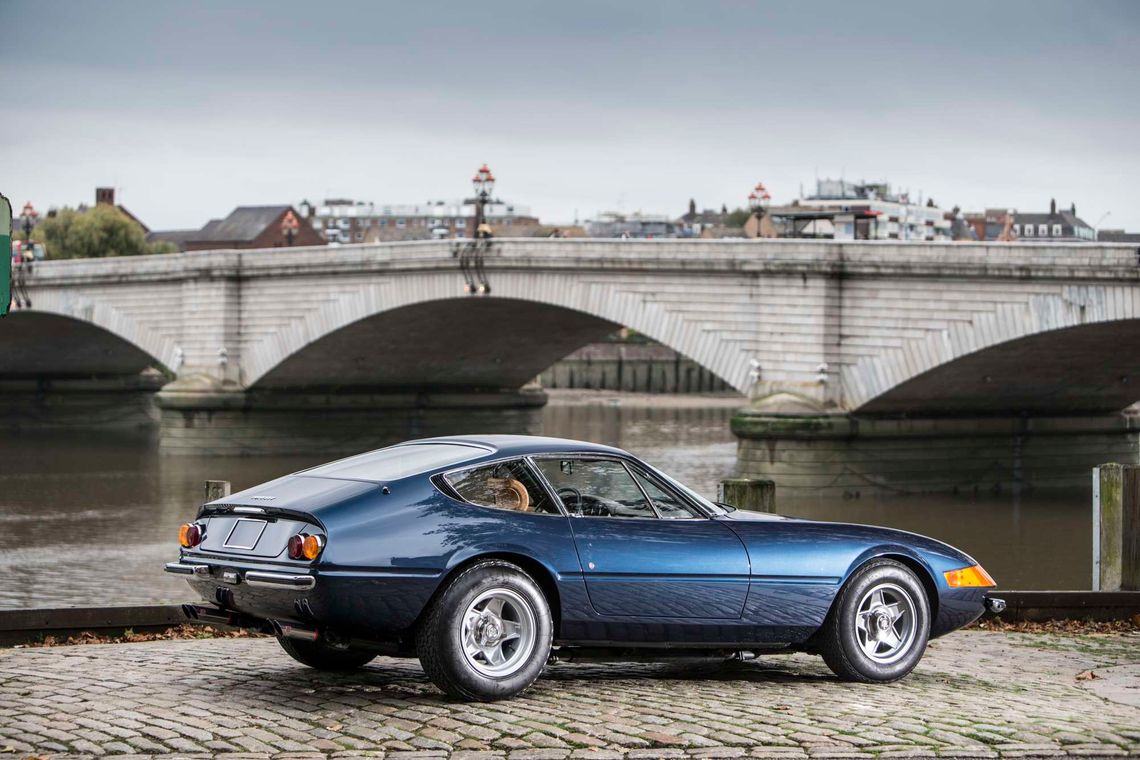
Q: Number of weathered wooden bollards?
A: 3